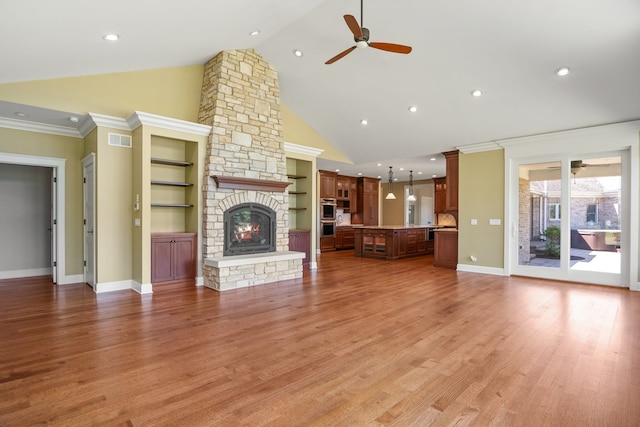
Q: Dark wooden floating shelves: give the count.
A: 6